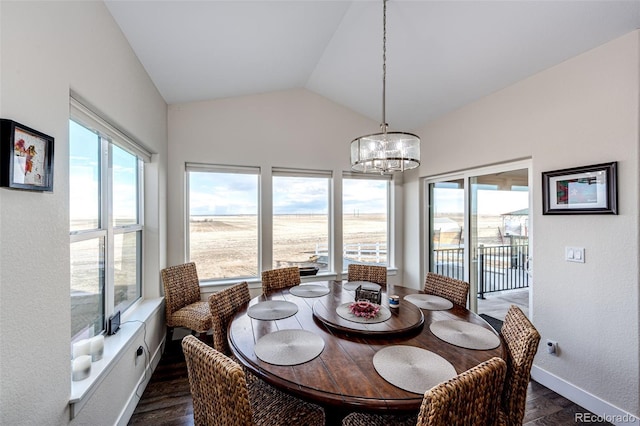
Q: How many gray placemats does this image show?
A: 8